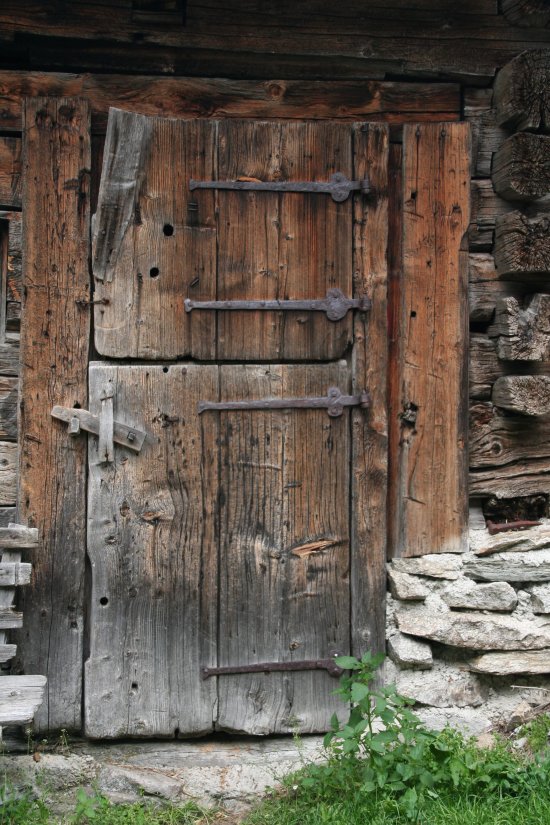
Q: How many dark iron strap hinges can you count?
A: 4